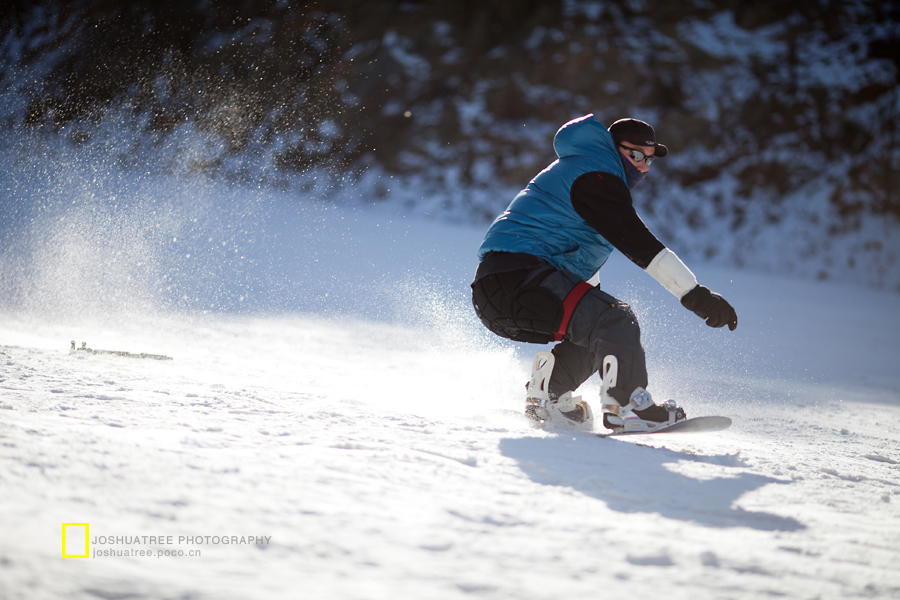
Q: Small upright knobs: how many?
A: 2